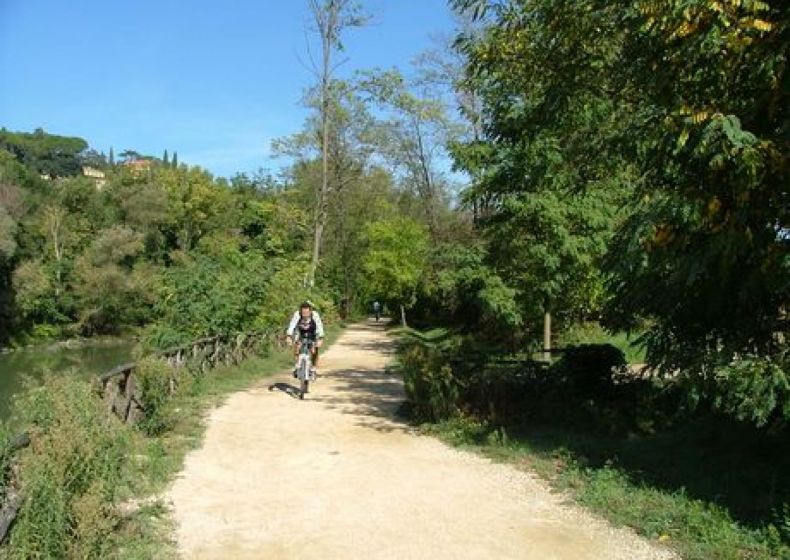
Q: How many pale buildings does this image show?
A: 1